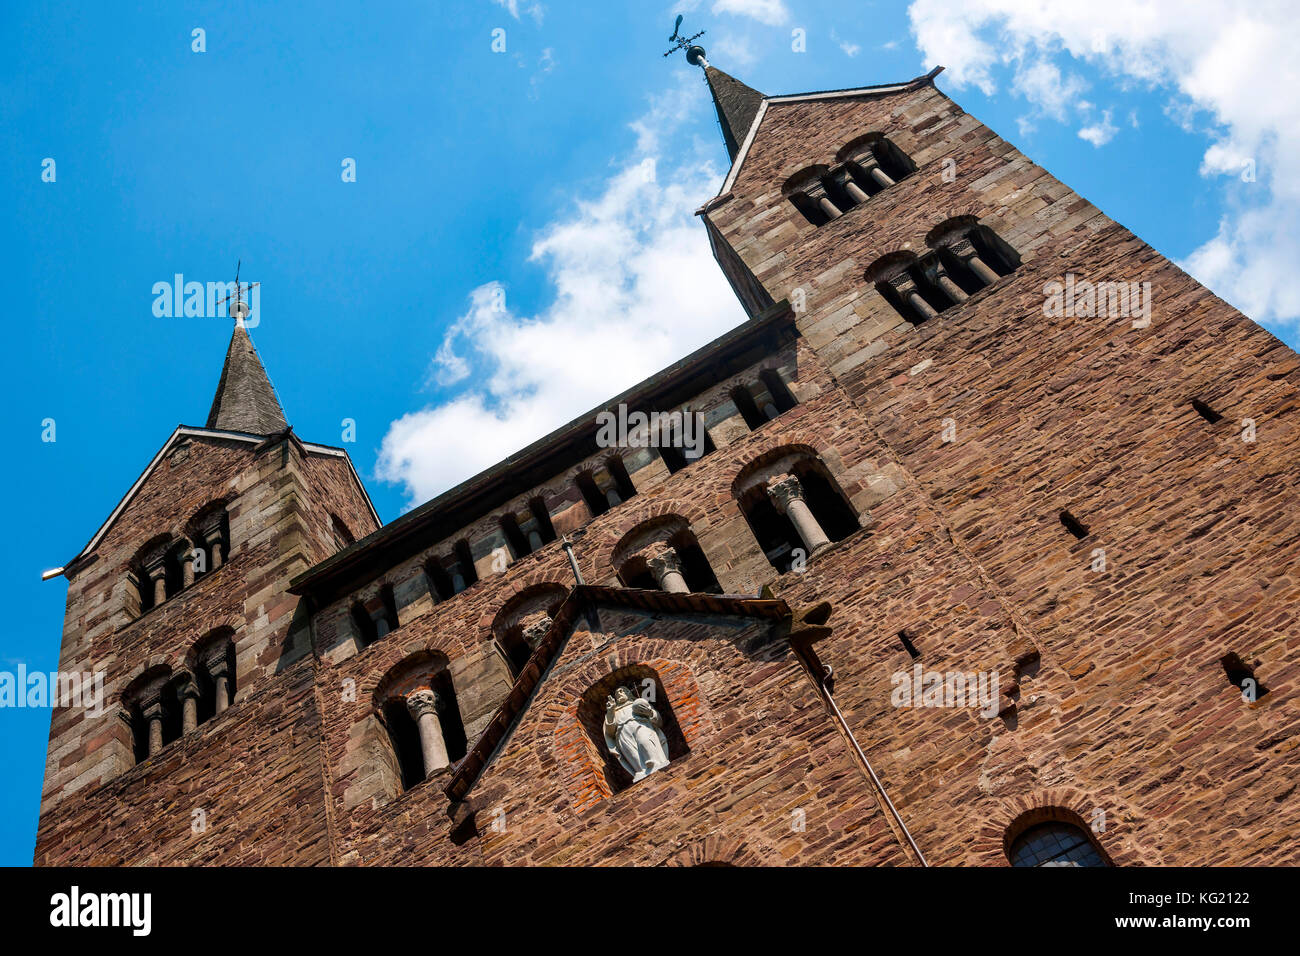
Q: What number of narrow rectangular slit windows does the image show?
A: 4